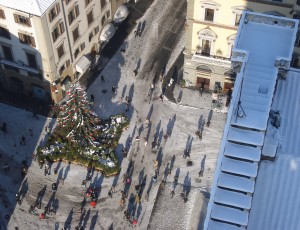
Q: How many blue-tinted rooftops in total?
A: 1